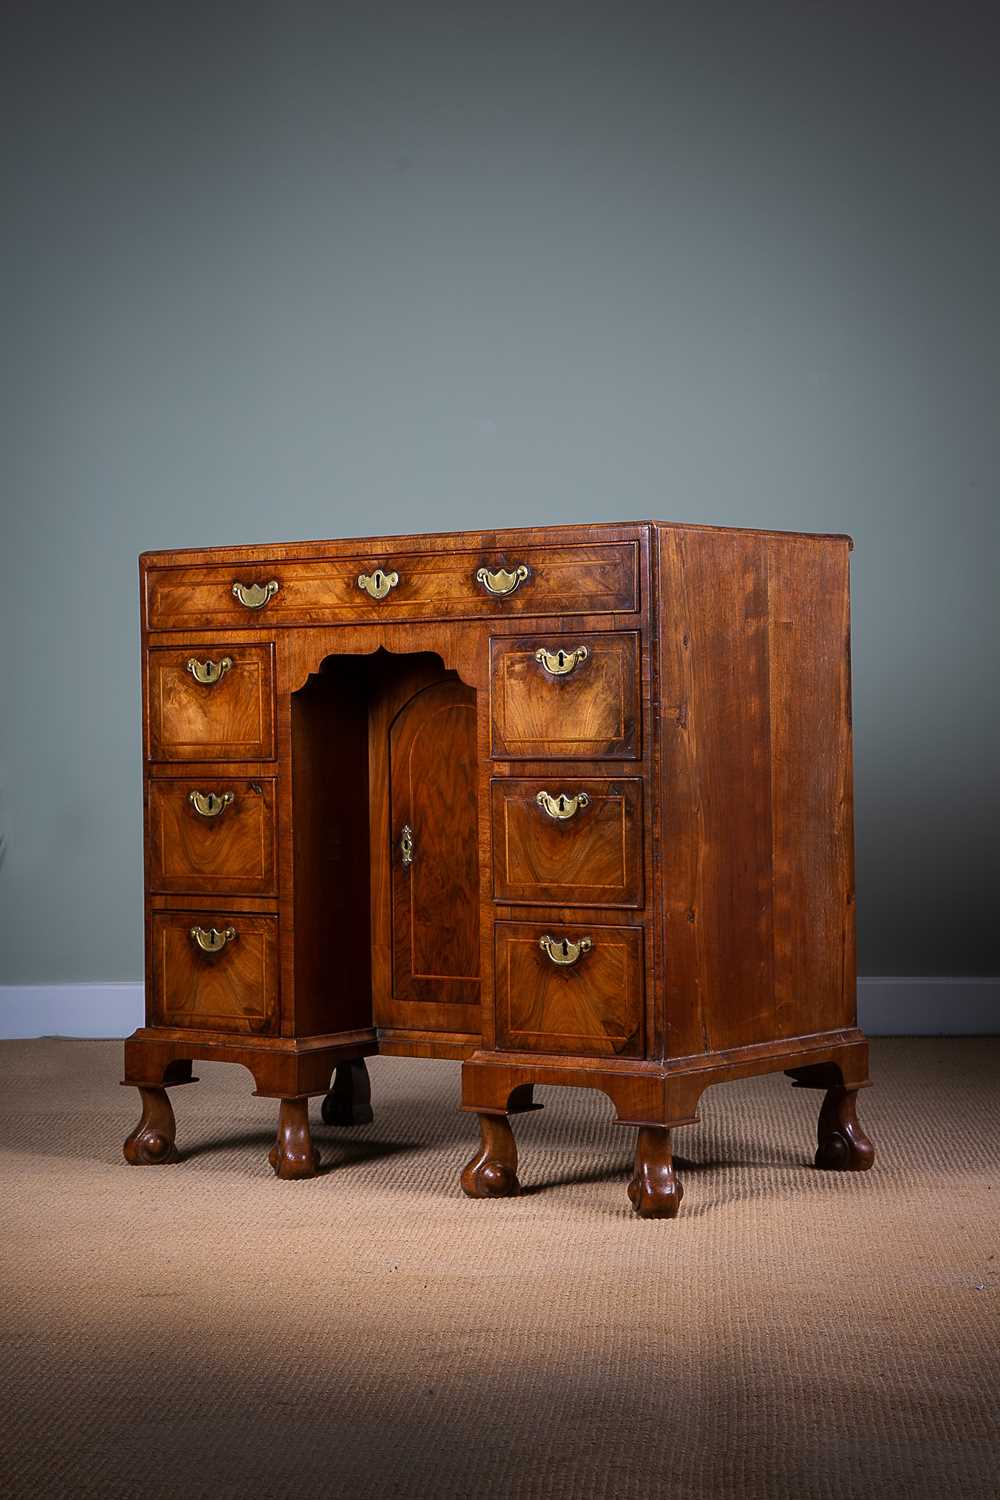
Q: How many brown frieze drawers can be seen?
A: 1